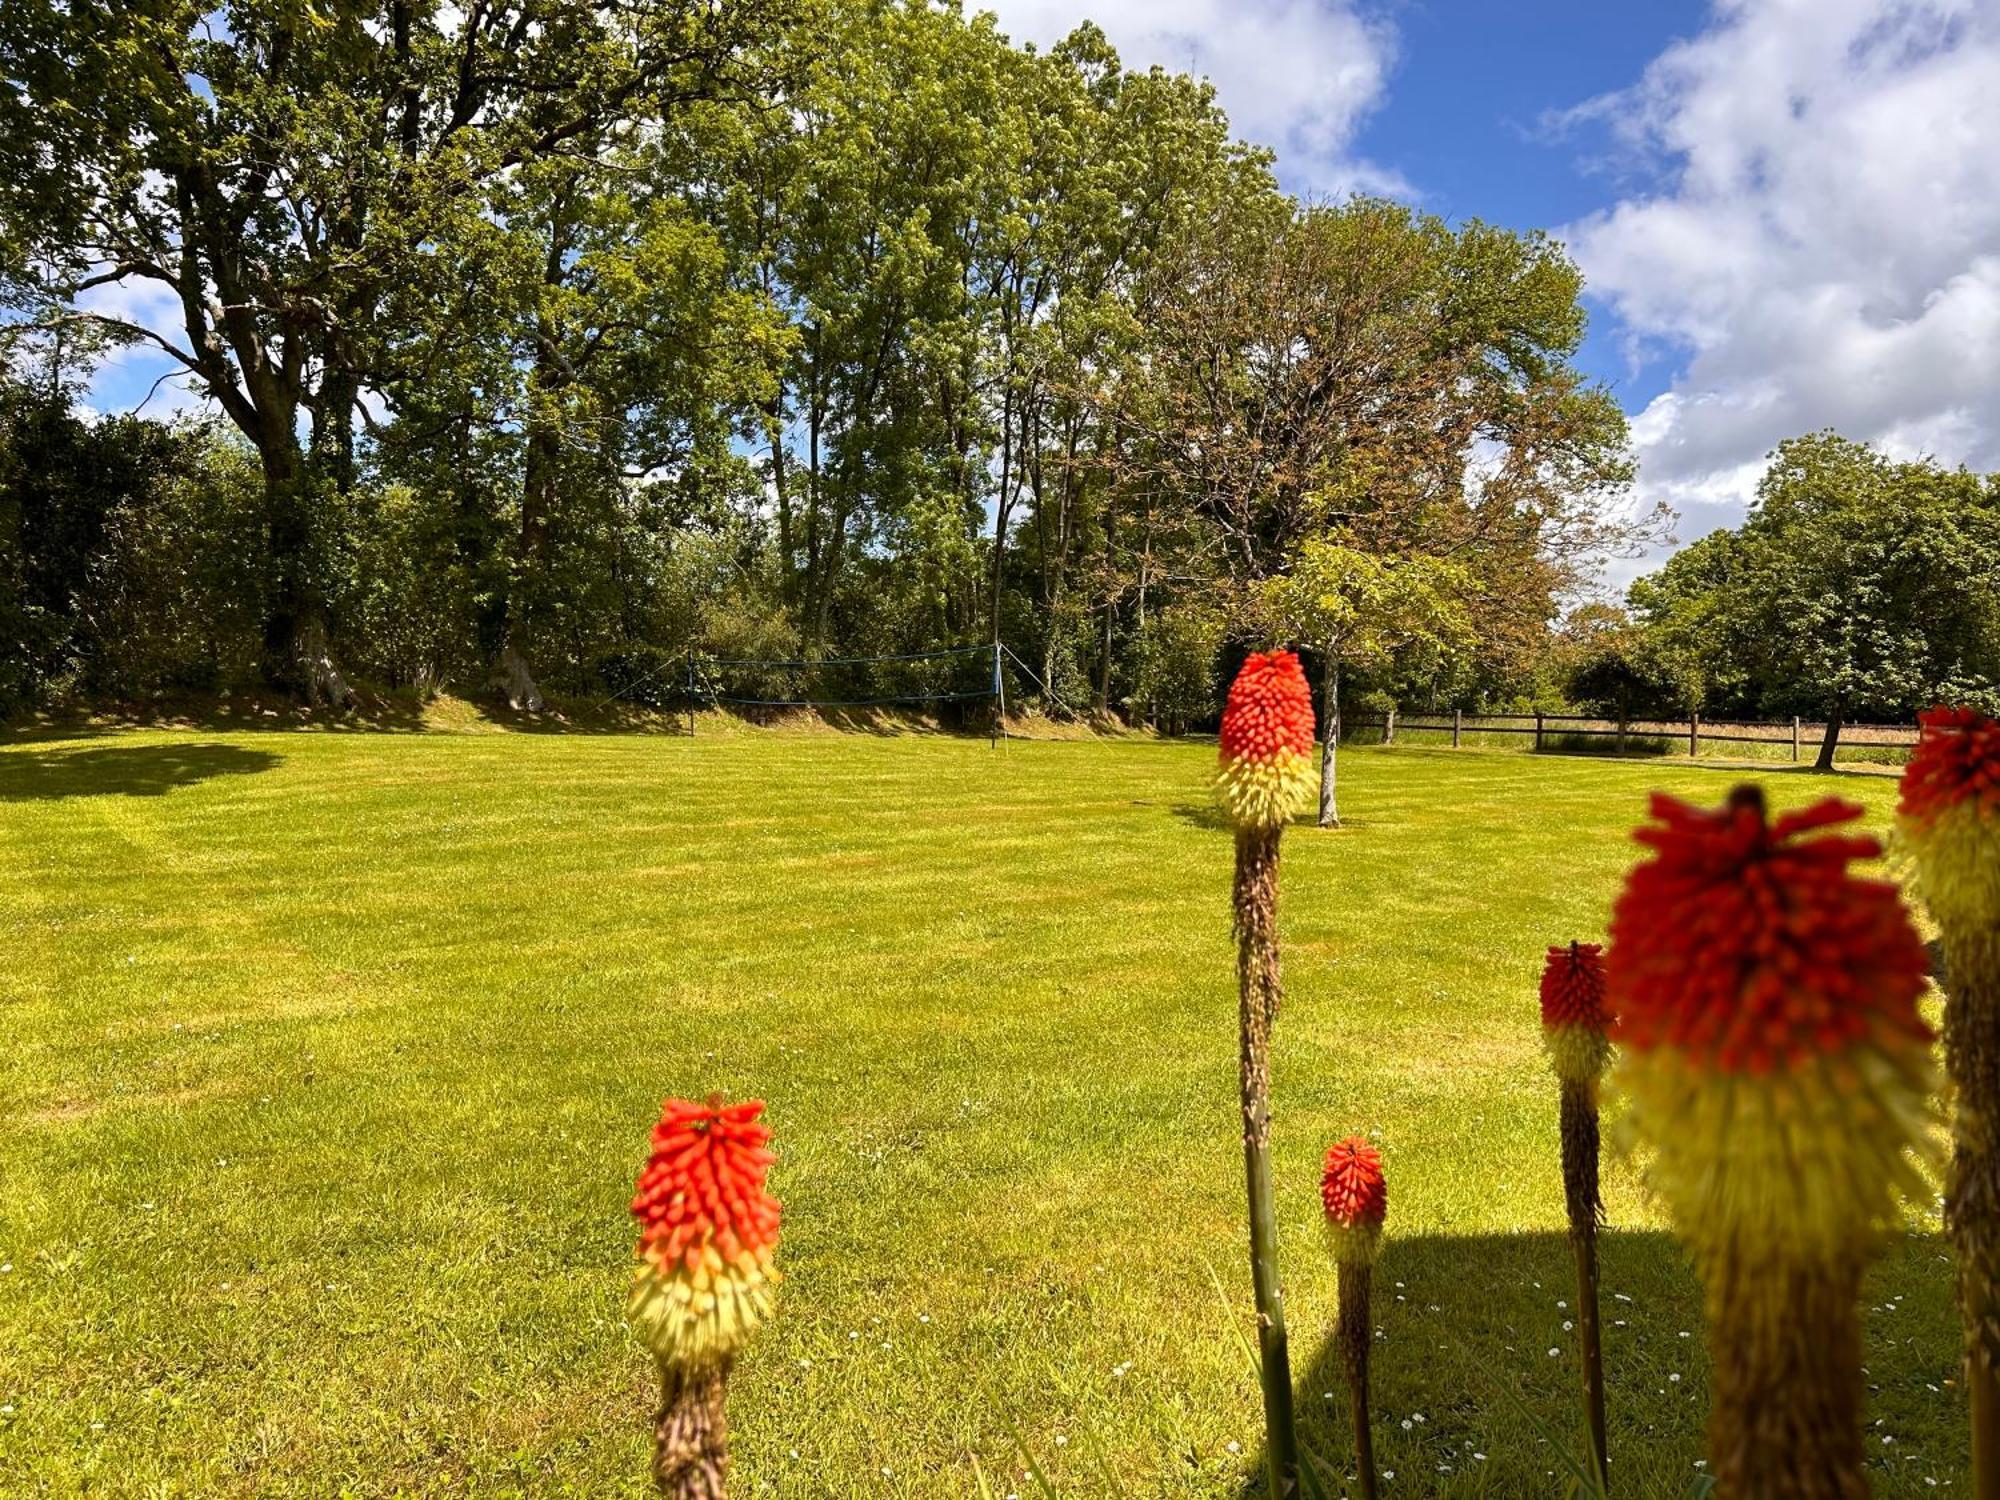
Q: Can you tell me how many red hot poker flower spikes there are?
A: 6